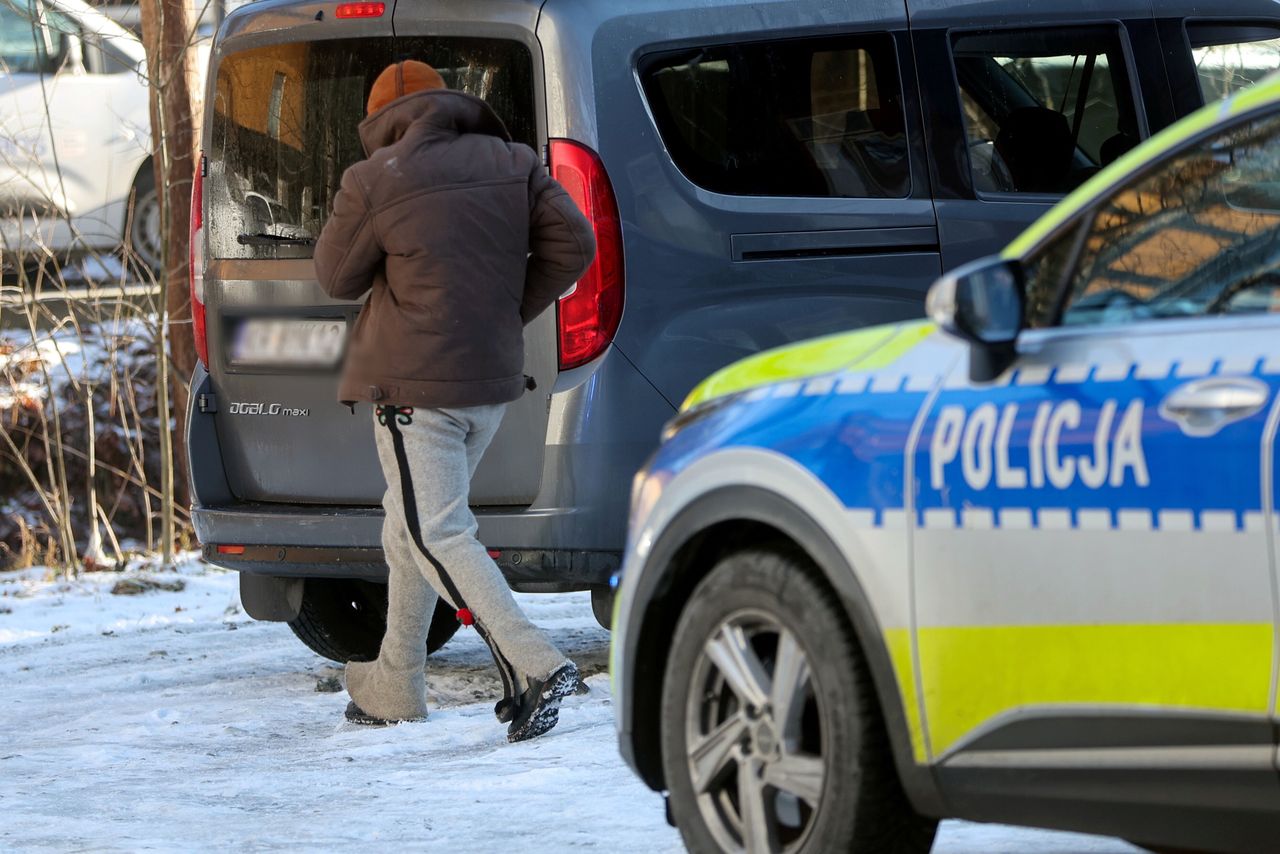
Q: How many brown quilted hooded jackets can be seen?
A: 1